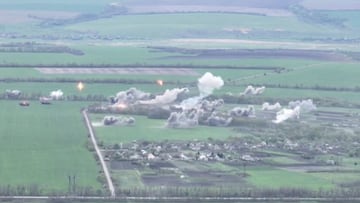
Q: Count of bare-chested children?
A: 0